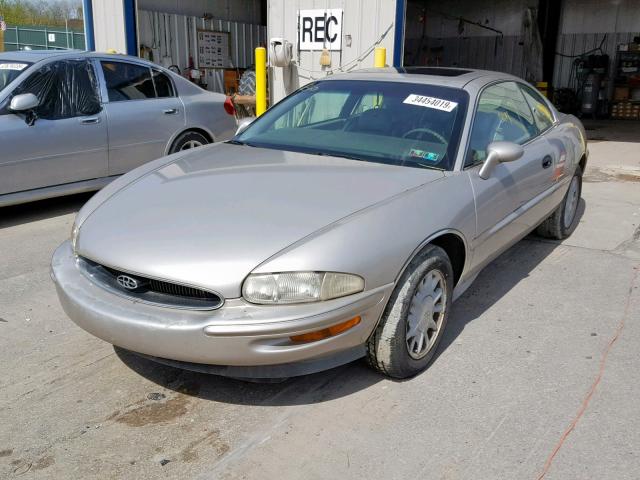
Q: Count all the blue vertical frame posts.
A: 3